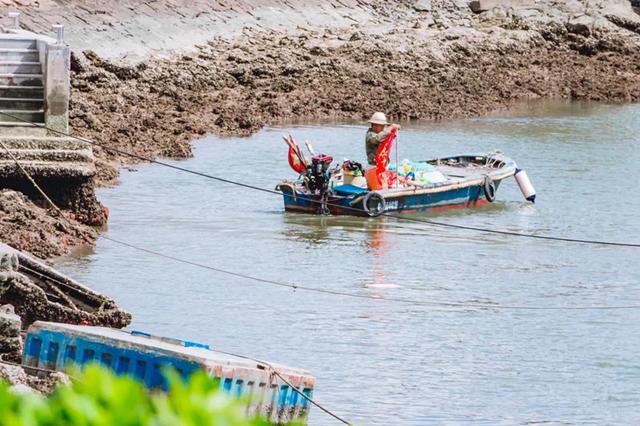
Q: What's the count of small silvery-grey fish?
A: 0